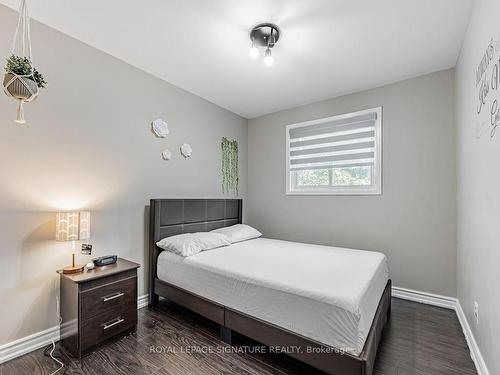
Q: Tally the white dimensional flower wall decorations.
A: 3